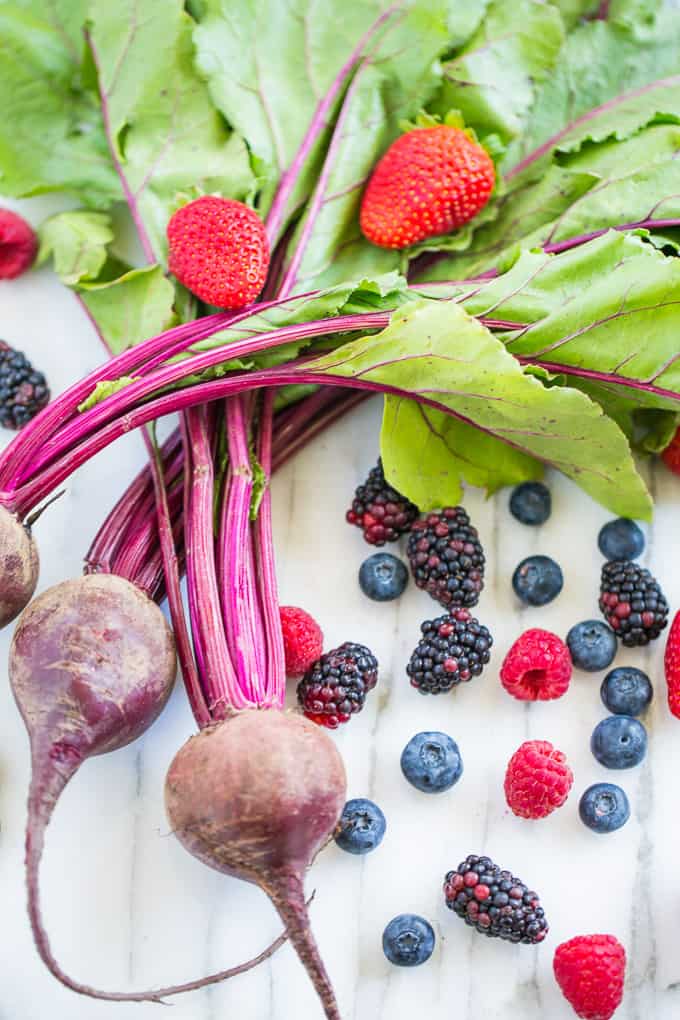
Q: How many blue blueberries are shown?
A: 11